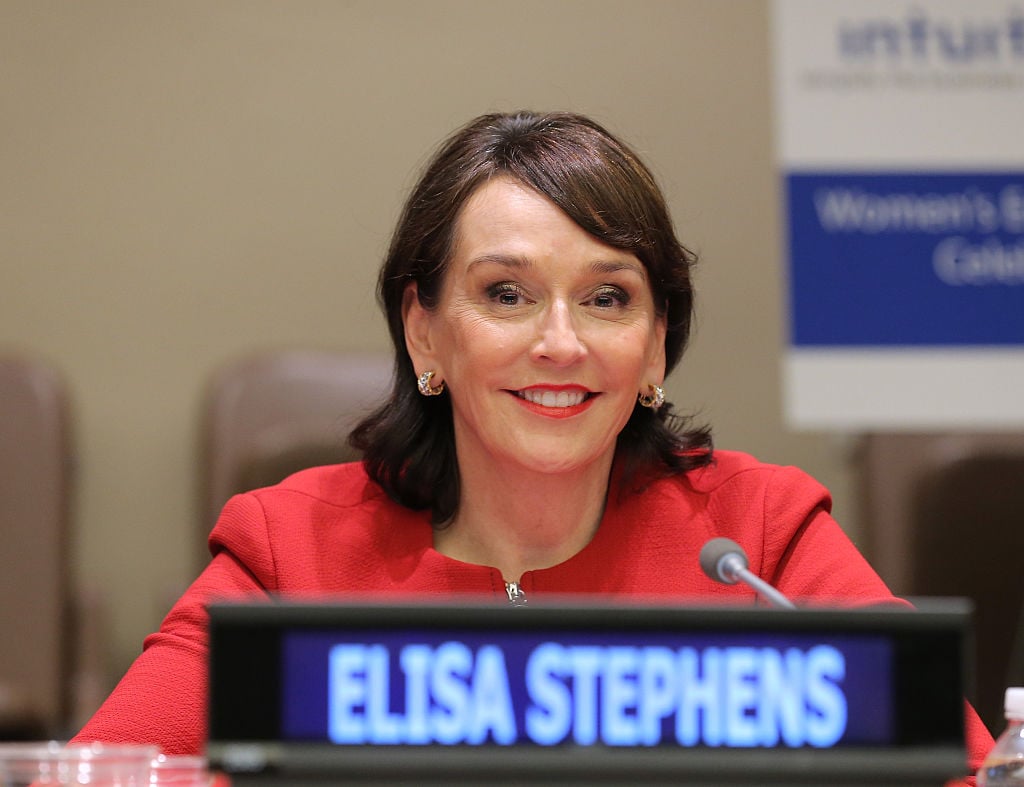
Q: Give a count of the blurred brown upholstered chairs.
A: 3